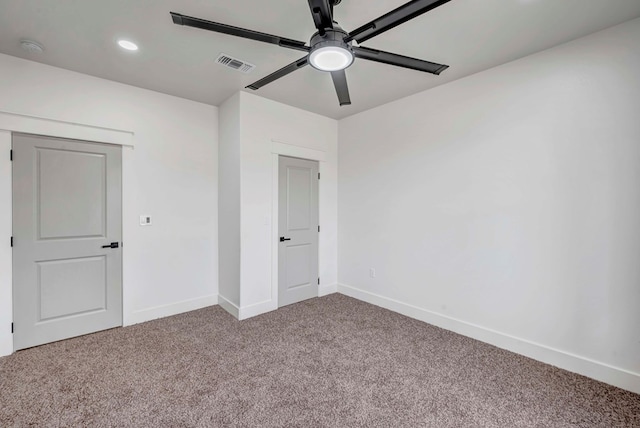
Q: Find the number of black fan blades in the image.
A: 6